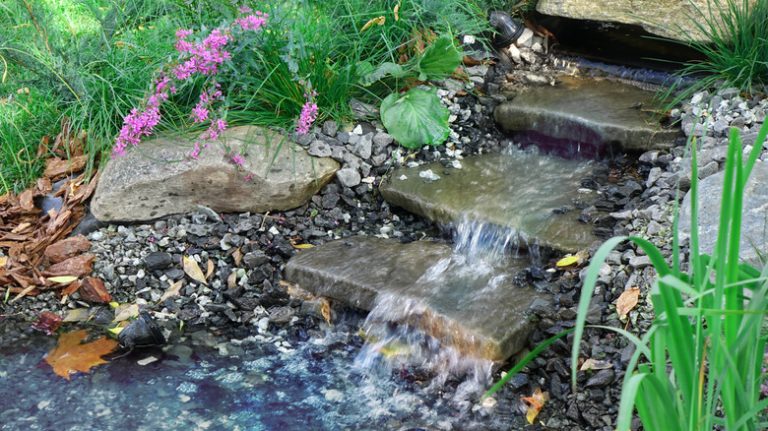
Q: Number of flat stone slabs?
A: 3